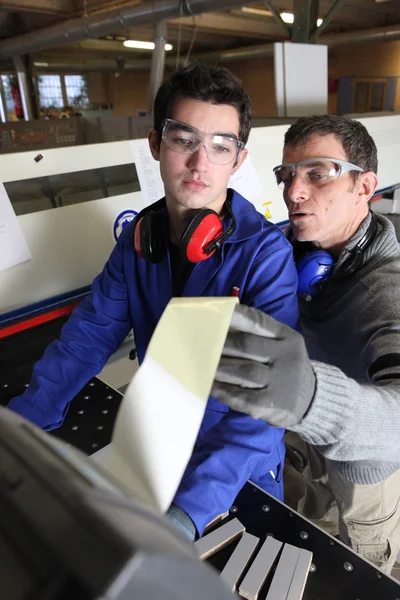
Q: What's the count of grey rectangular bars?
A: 5